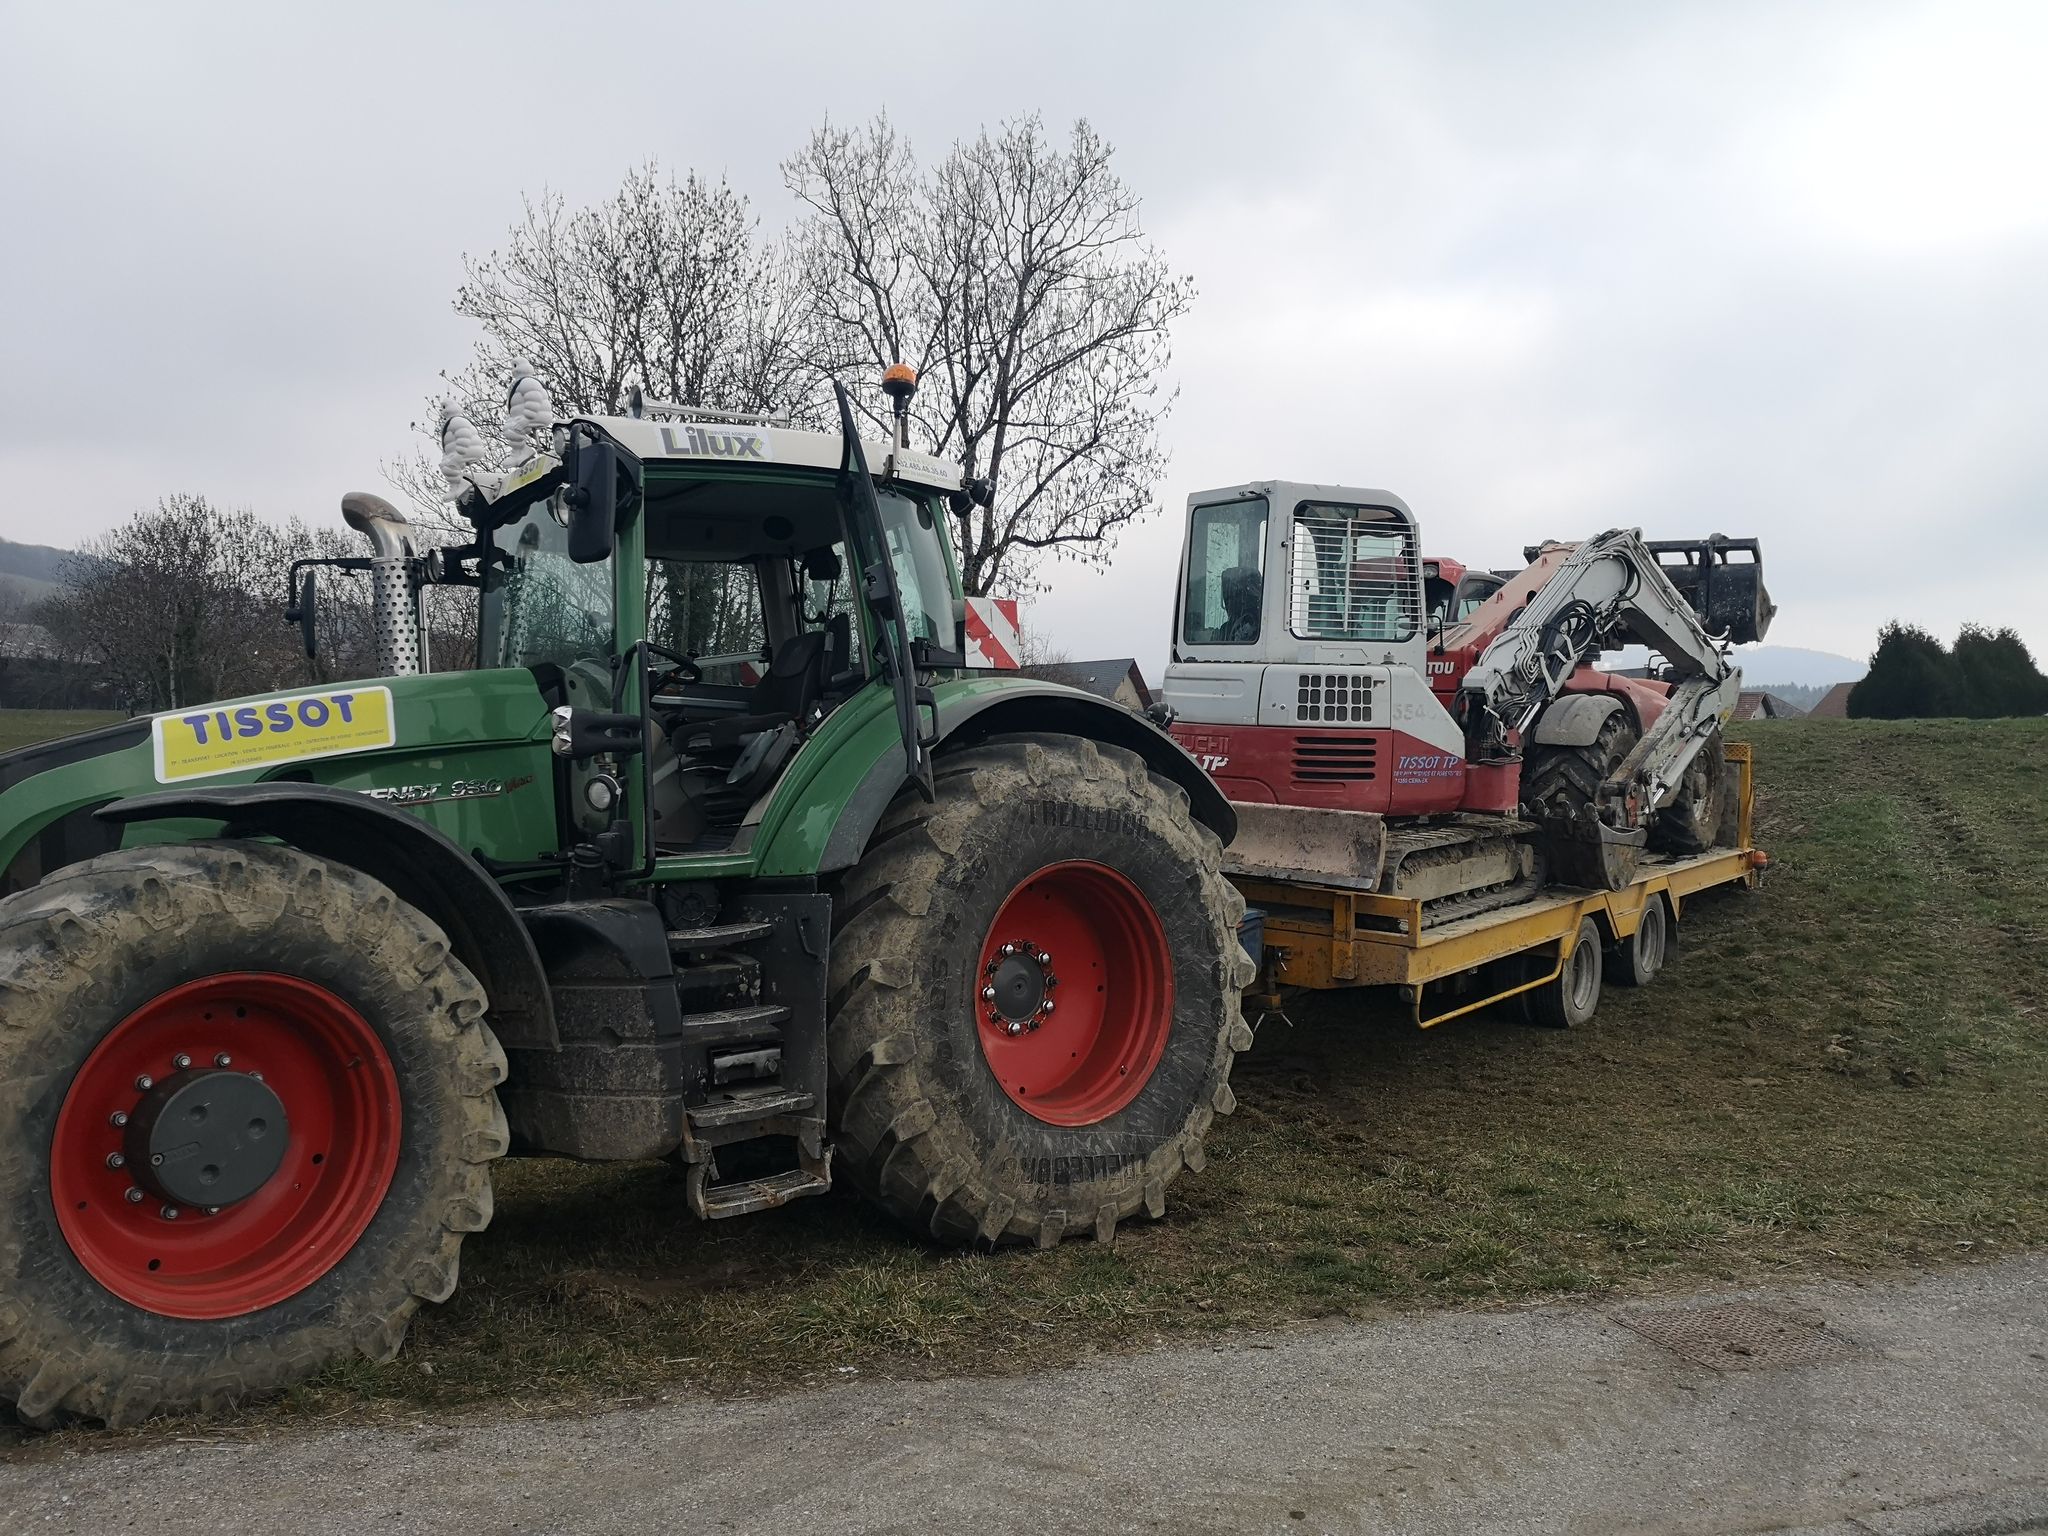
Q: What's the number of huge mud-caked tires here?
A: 2